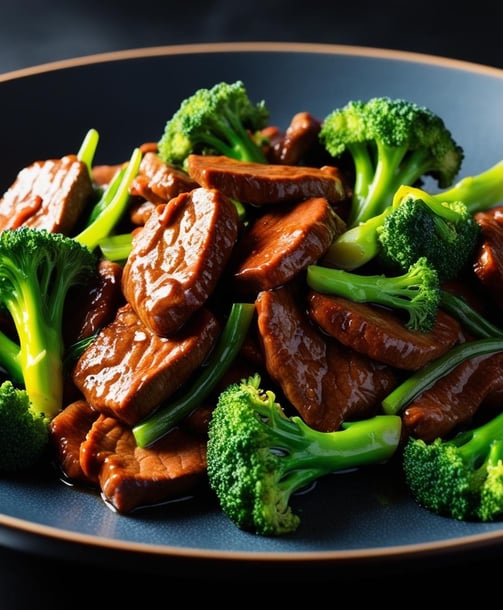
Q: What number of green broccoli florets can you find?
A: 8